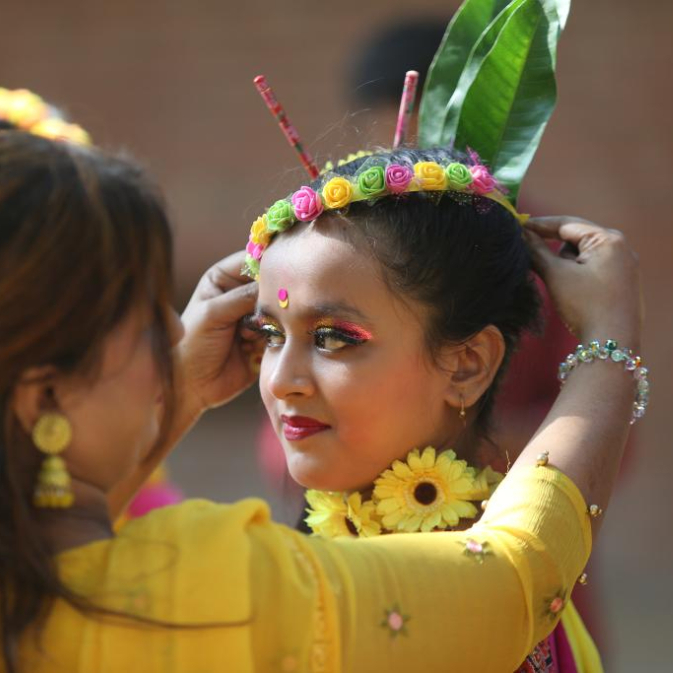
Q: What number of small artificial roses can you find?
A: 11